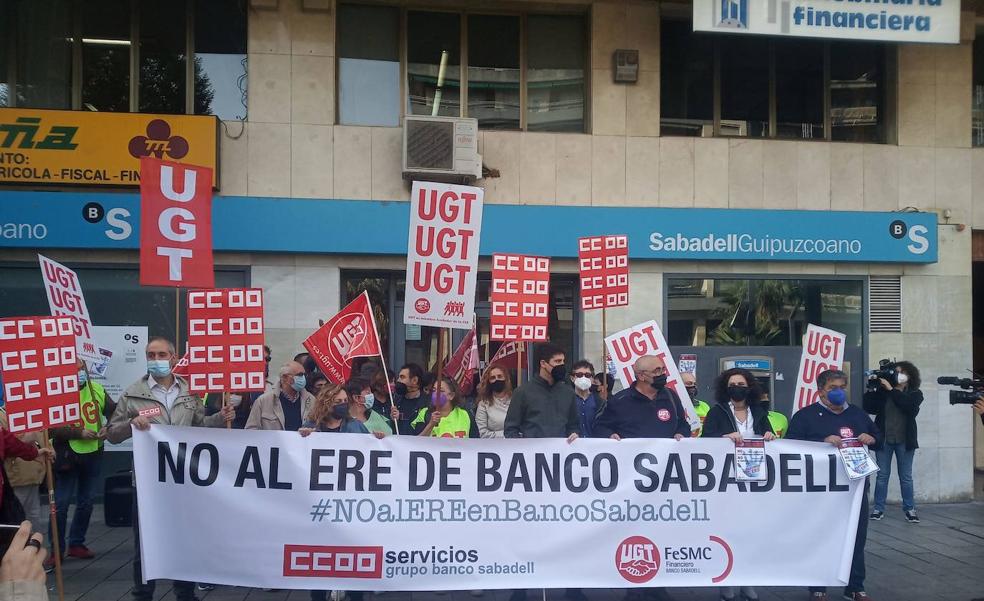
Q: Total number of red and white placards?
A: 9